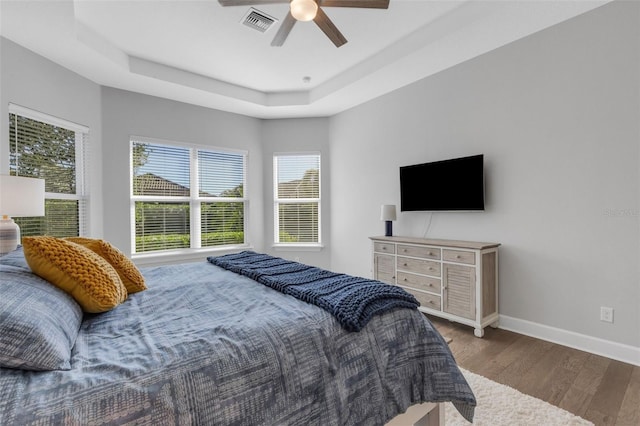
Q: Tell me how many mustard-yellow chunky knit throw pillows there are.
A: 2